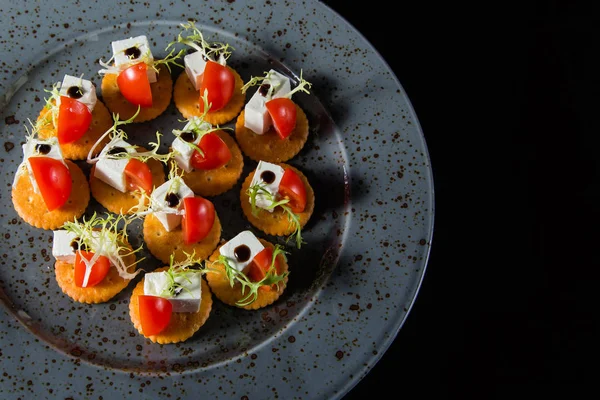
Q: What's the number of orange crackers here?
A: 12